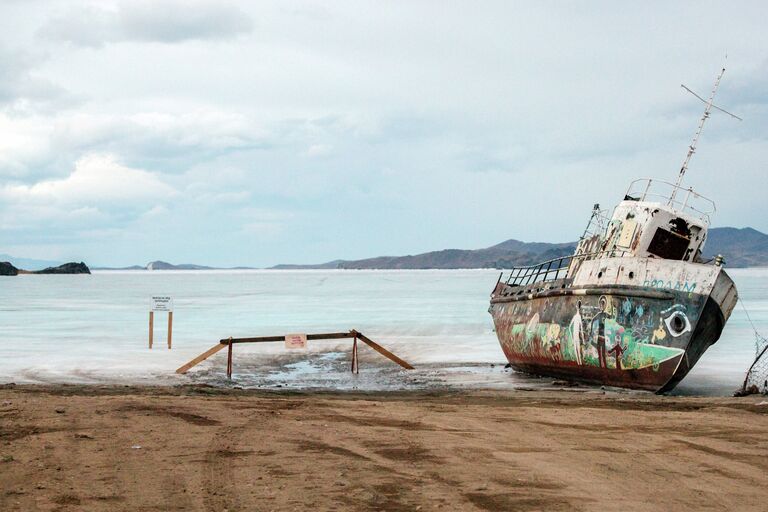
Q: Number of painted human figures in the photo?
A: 3